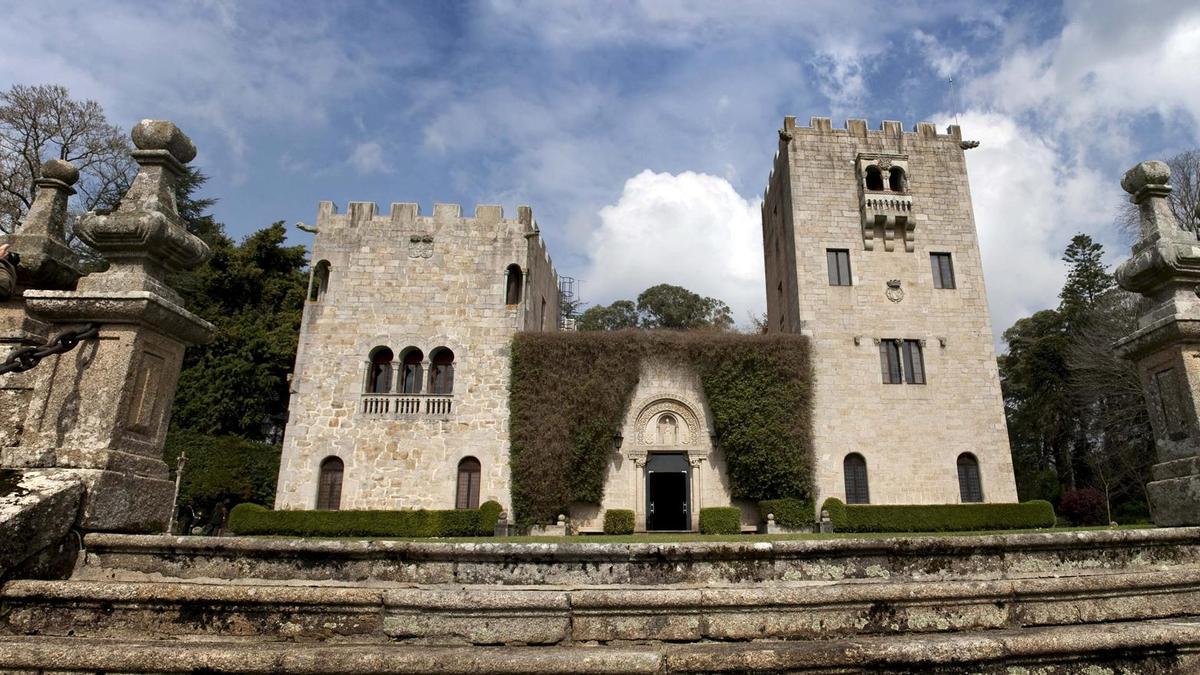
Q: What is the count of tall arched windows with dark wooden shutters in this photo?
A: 4